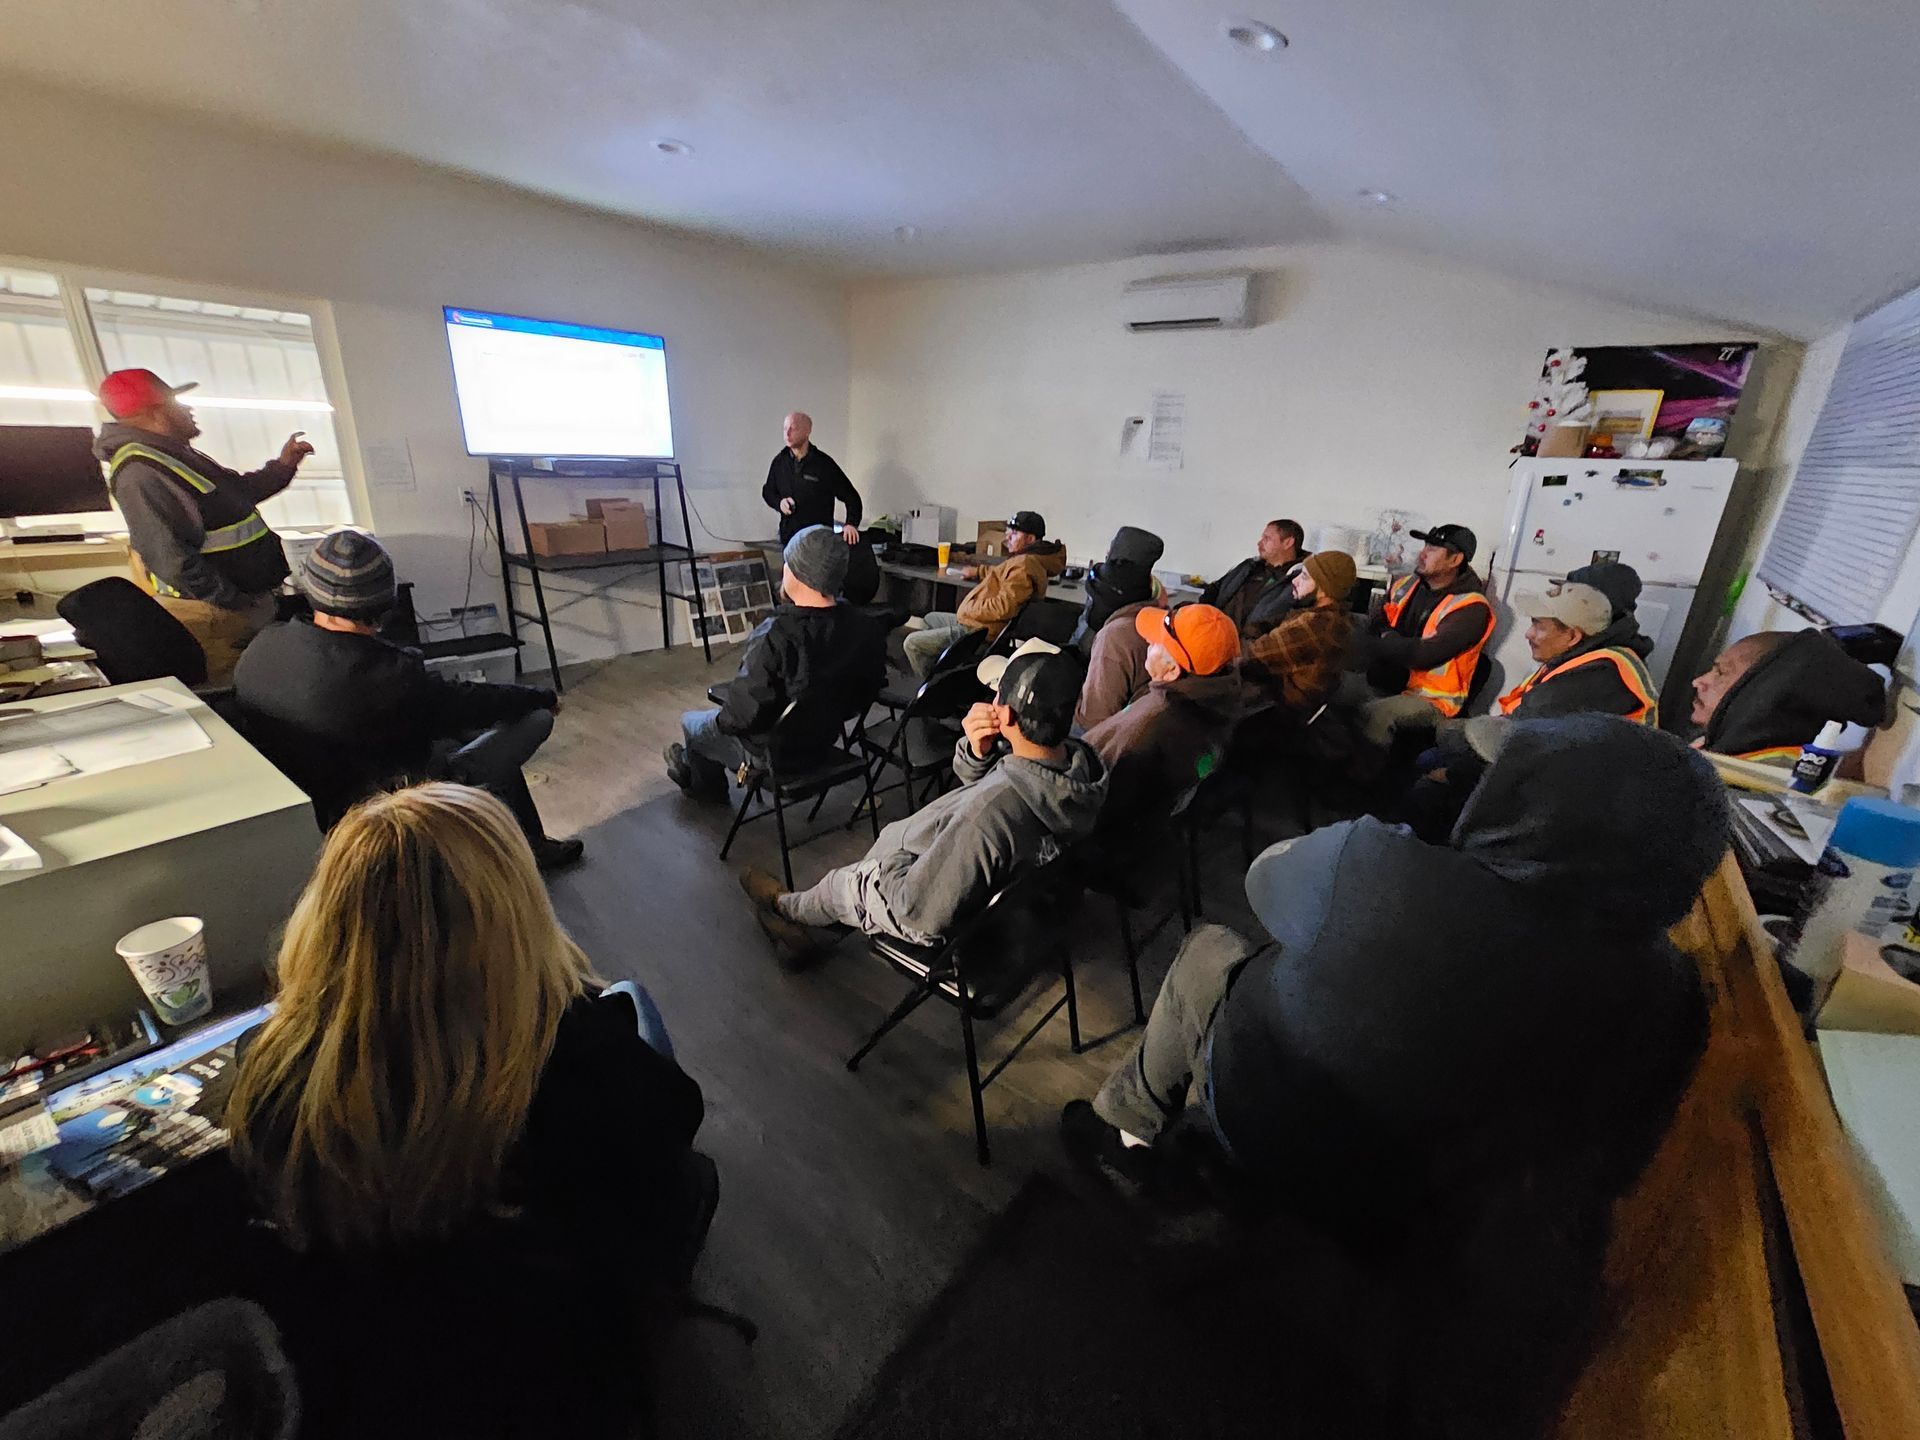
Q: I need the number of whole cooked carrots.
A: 0